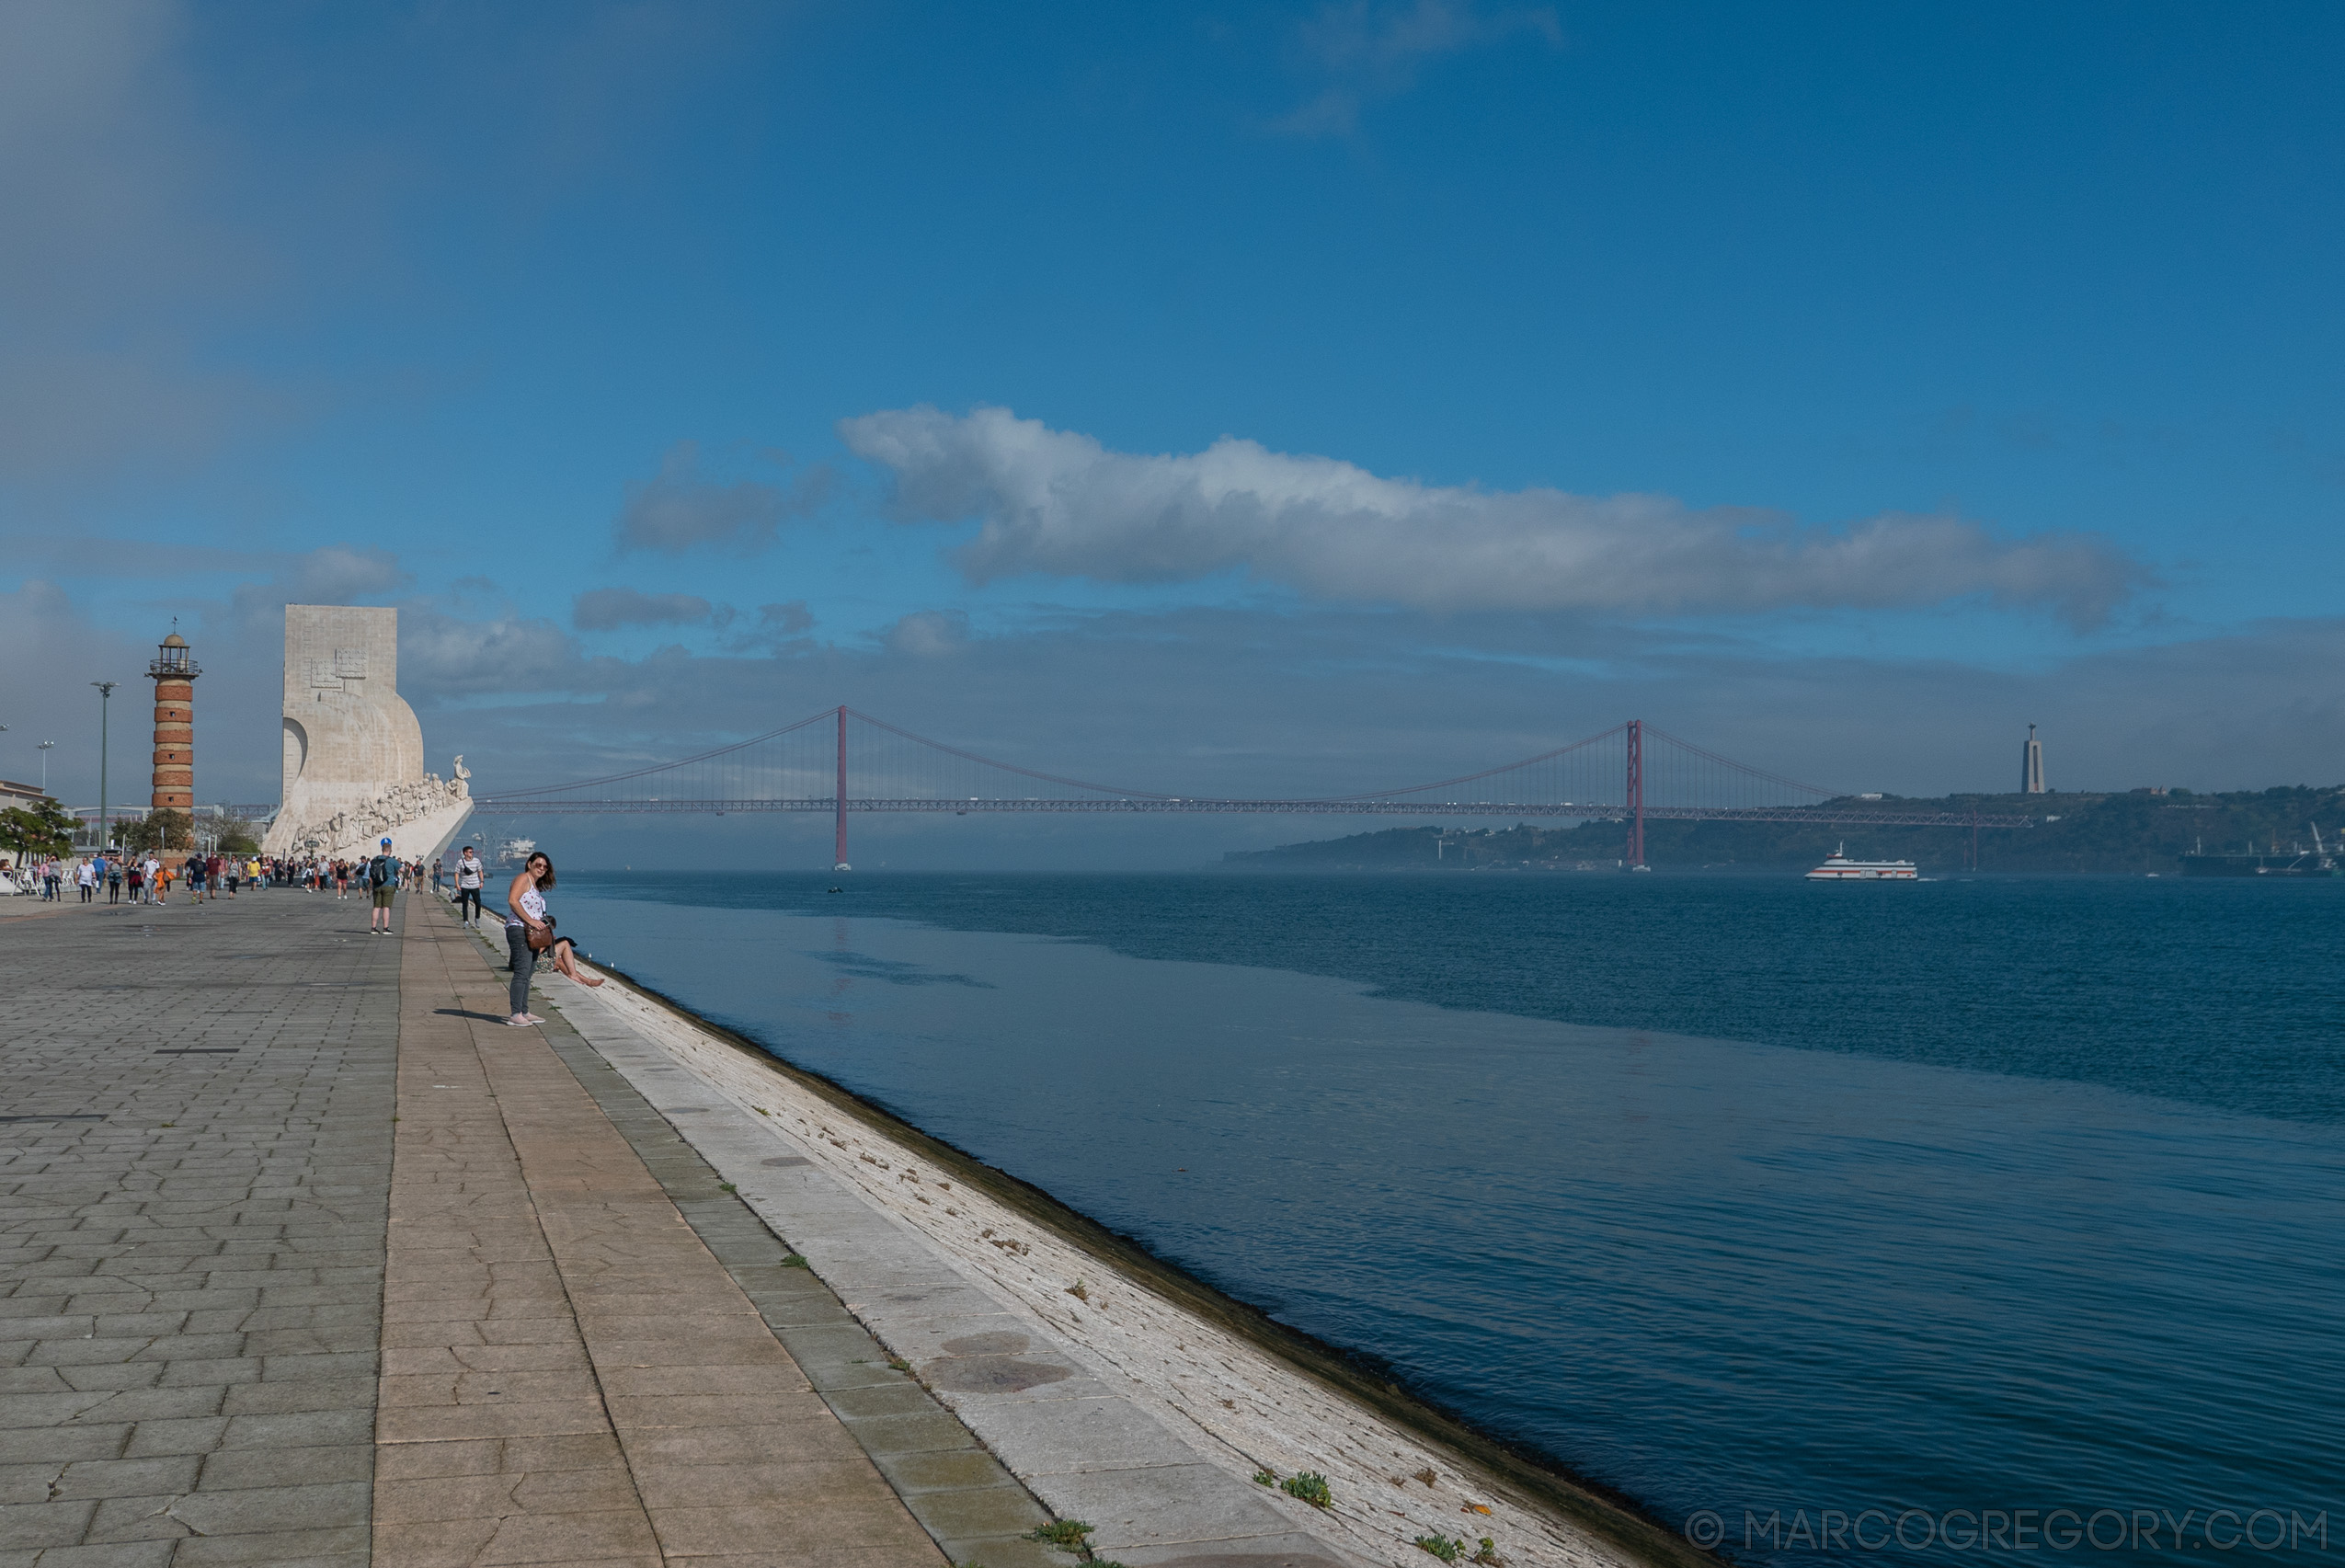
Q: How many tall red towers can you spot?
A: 2